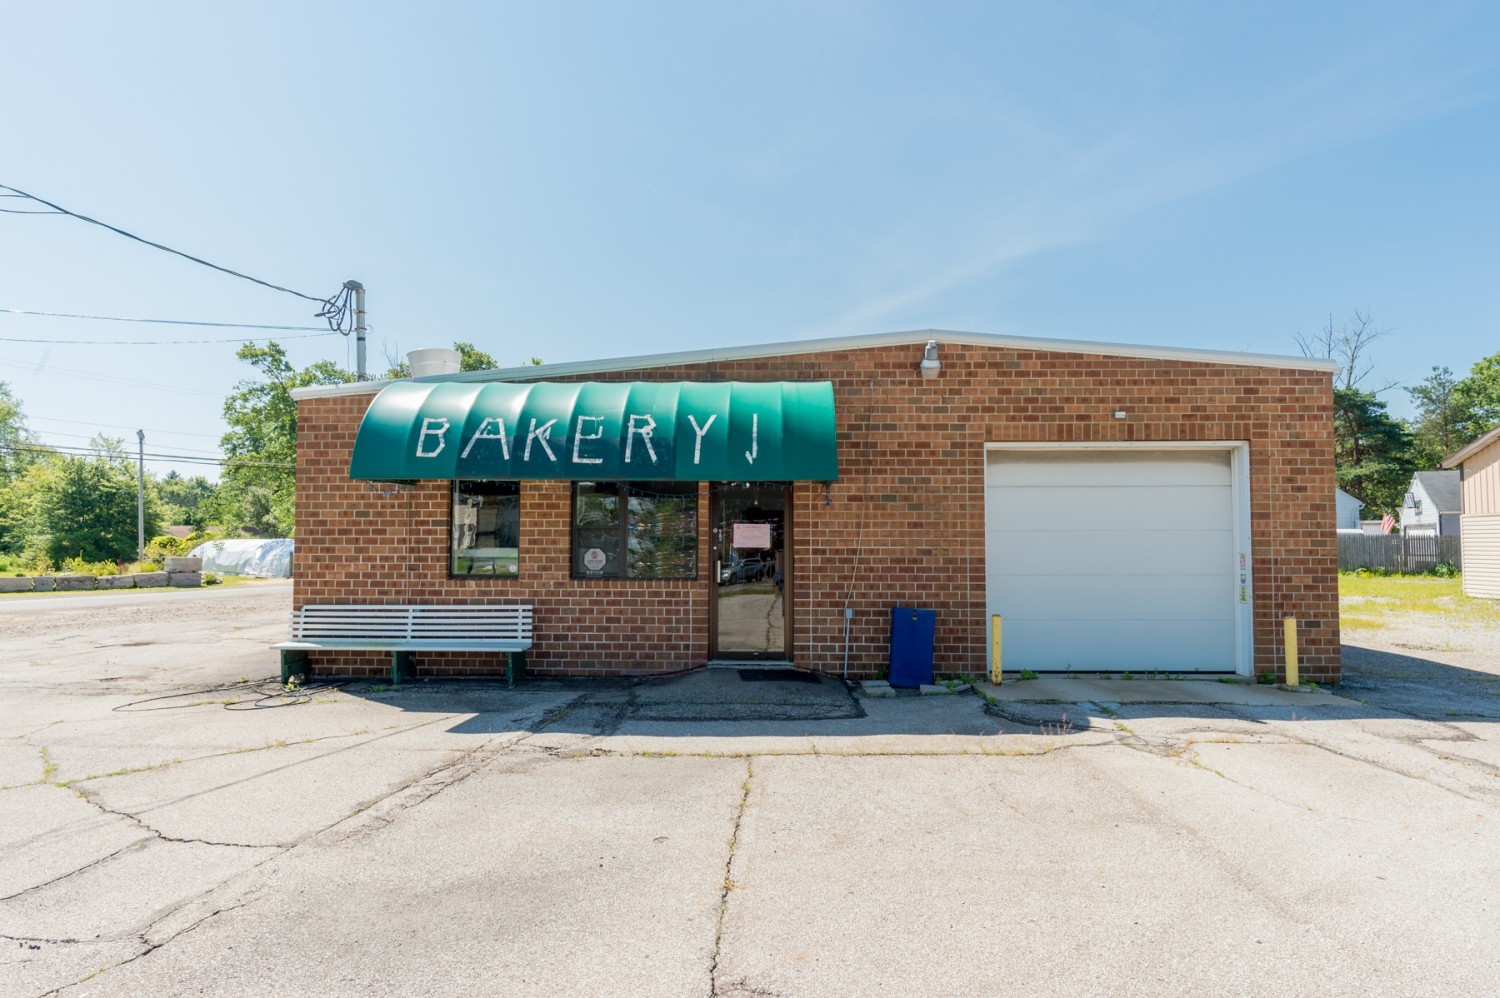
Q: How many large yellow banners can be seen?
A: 0